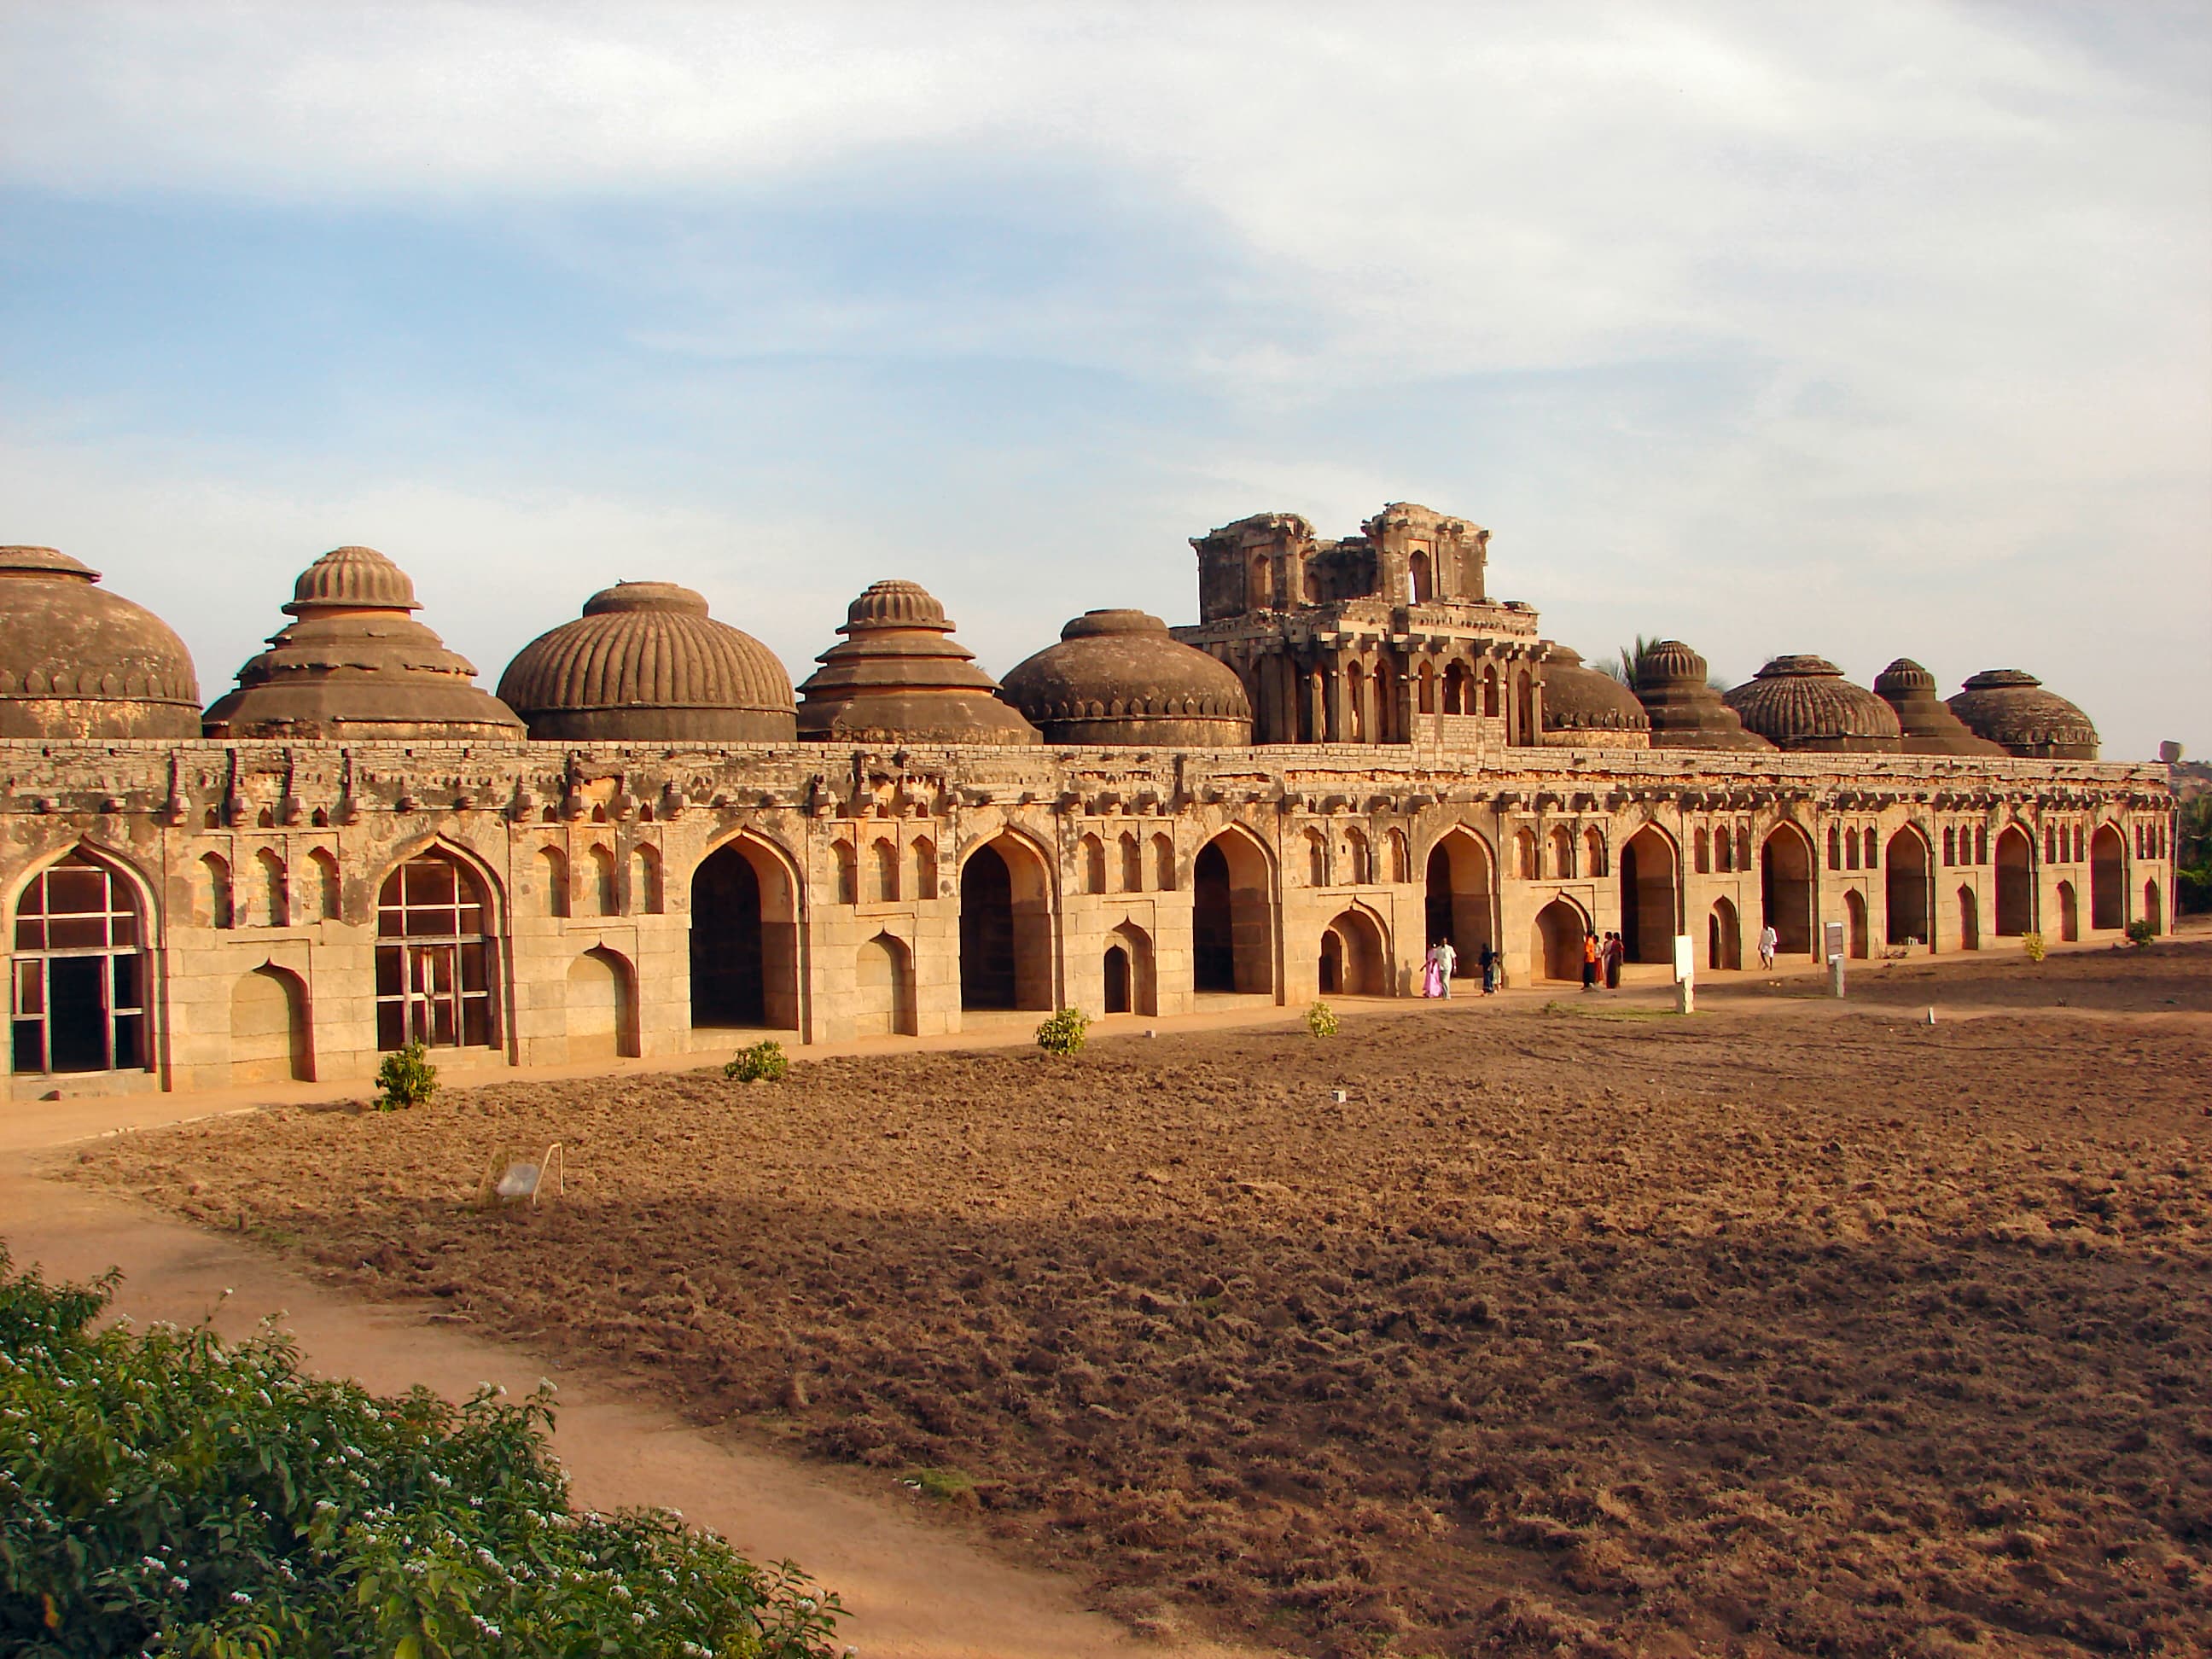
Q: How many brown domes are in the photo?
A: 10